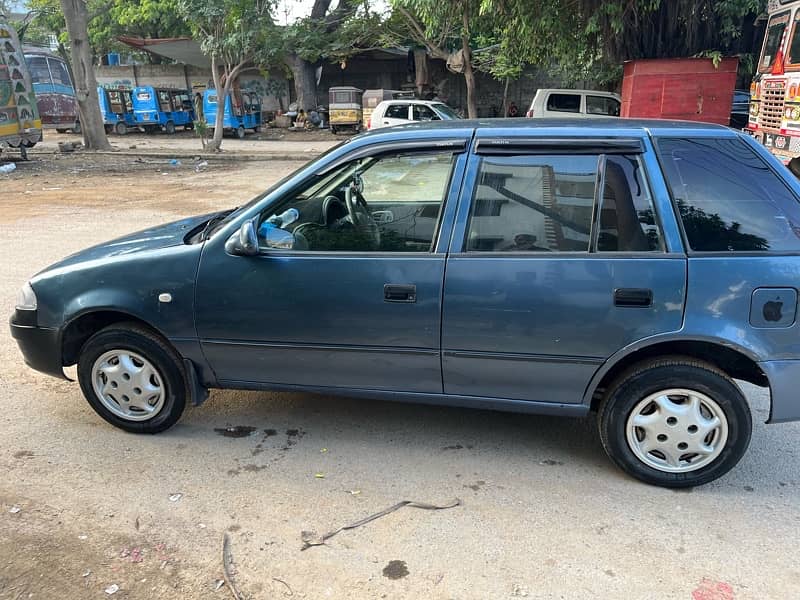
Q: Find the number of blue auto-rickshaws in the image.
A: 3